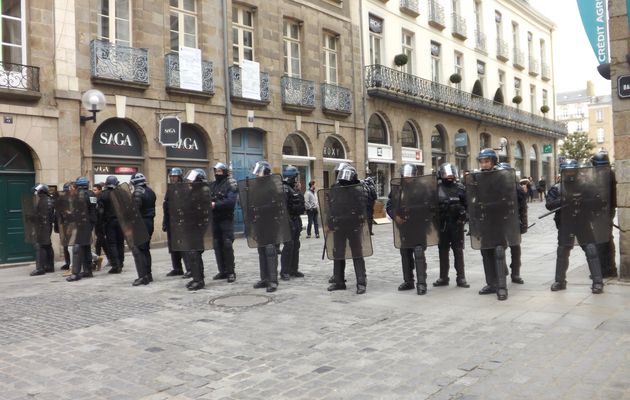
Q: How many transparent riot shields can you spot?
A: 9